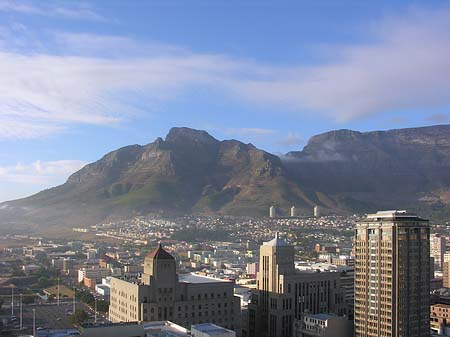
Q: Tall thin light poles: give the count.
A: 6